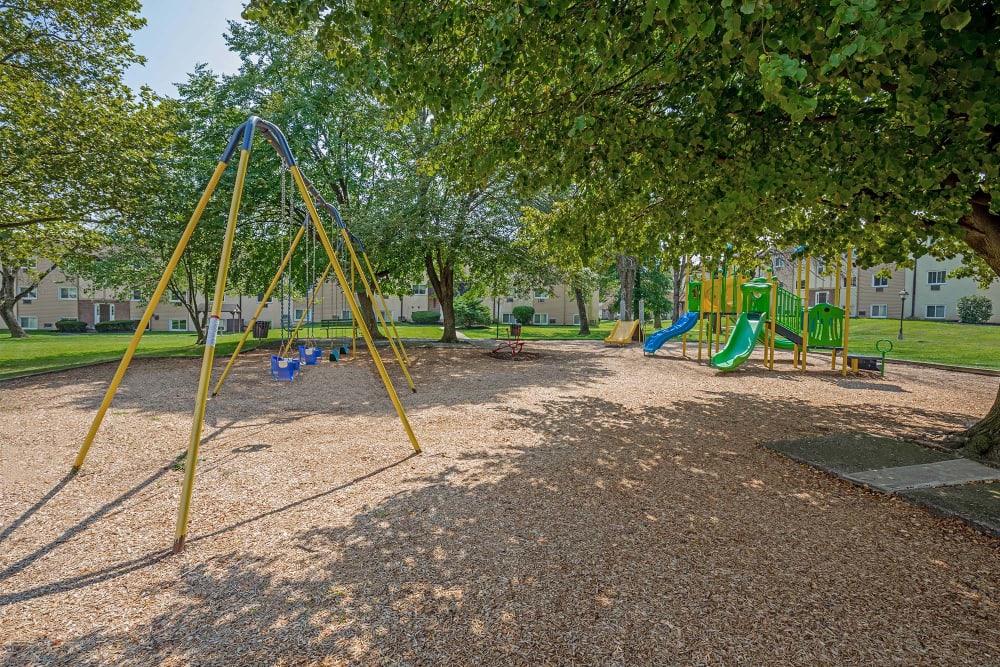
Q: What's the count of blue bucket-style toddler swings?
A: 2